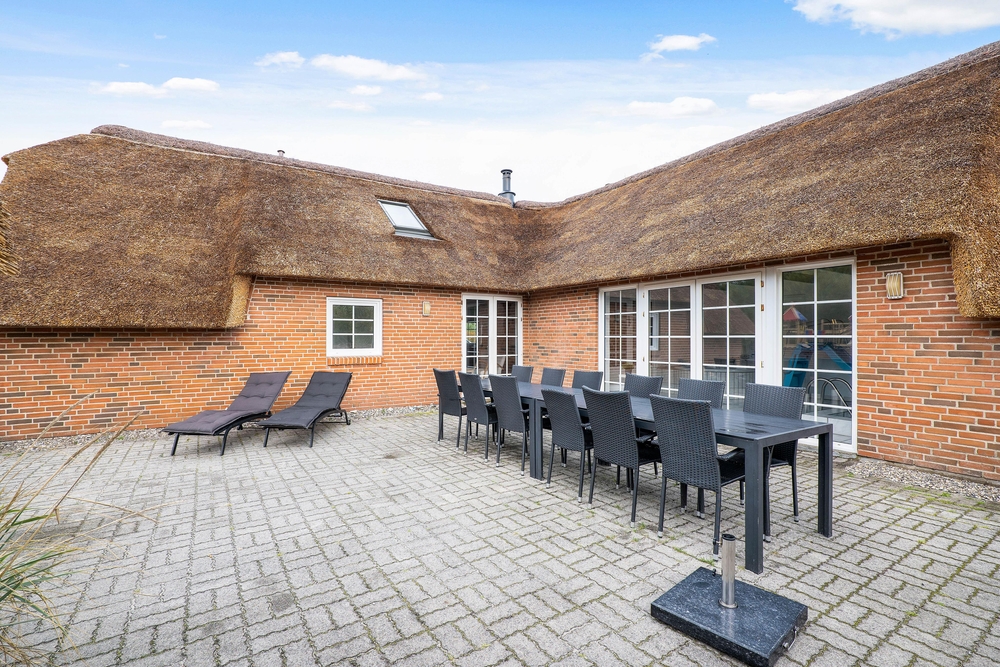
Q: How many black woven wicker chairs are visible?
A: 12